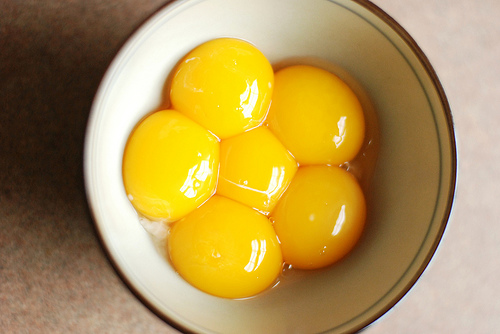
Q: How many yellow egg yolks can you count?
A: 6